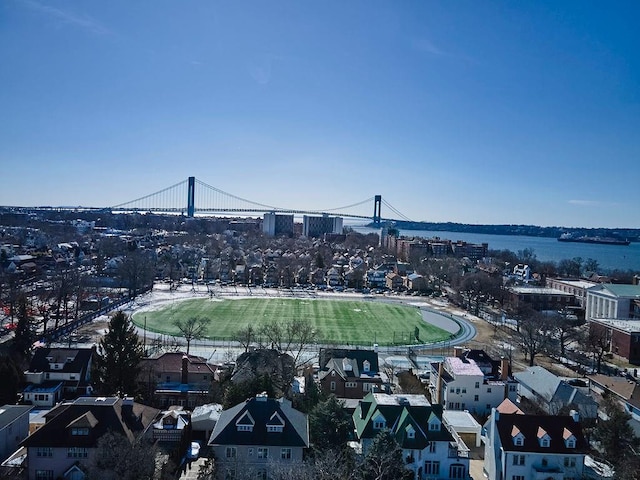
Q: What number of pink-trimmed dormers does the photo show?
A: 3